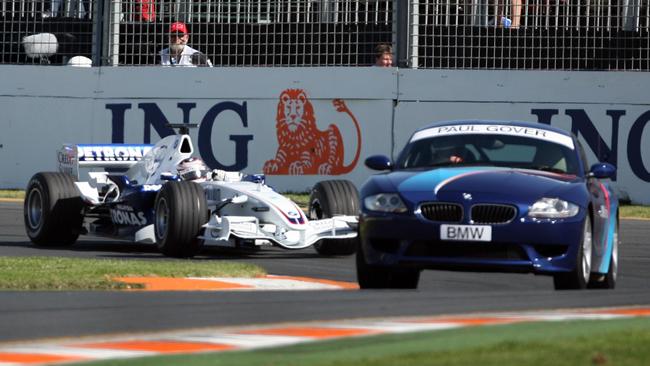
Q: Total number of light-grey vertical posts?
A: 2